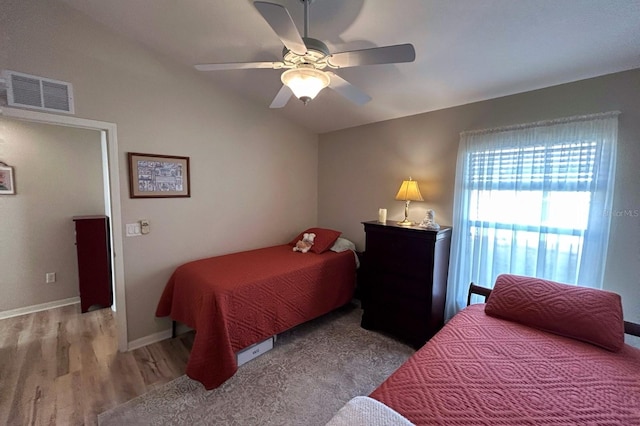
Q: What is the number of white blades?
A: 5